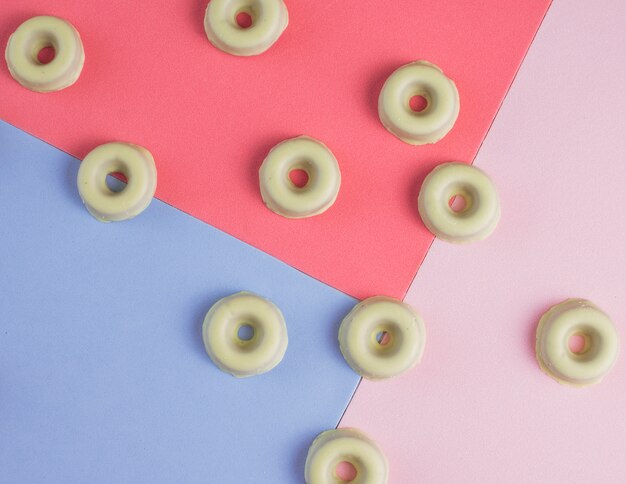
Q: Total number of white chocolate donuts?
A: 10